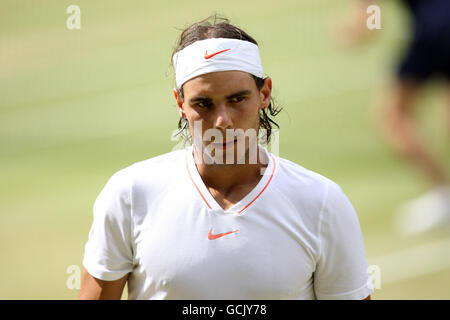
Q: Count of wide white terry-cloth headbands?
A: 1